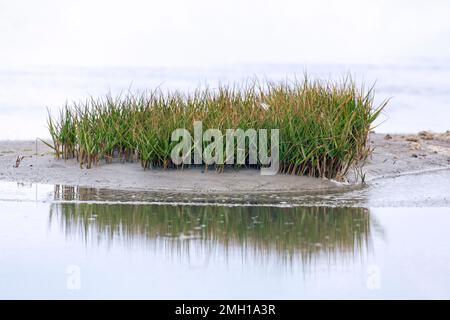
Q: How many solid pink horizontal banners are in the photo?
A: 0